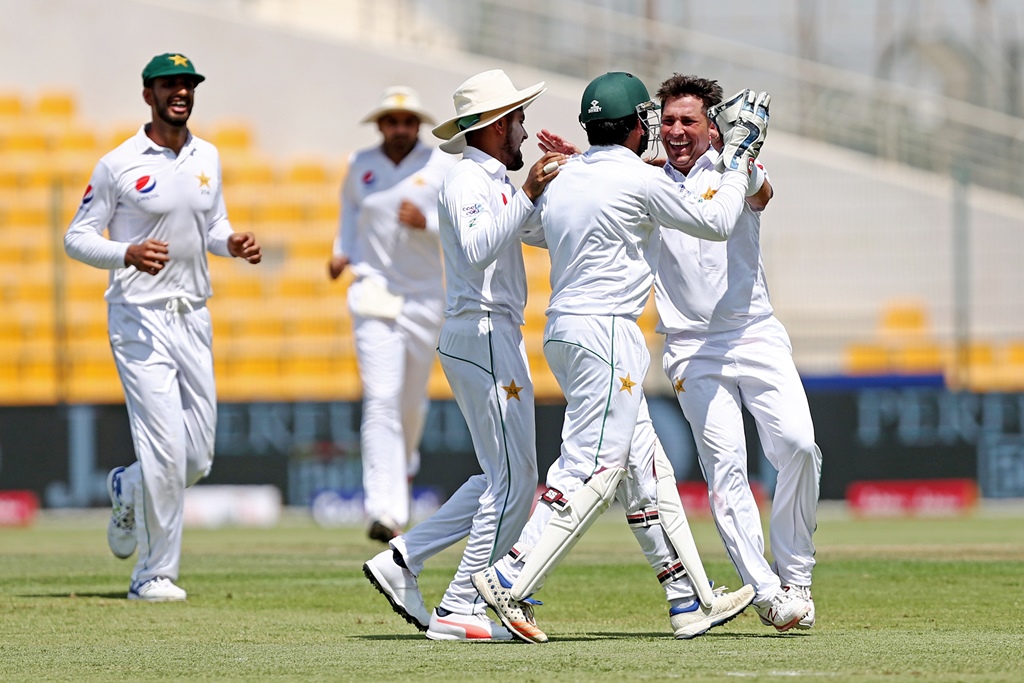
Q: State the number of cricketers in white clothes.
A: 5